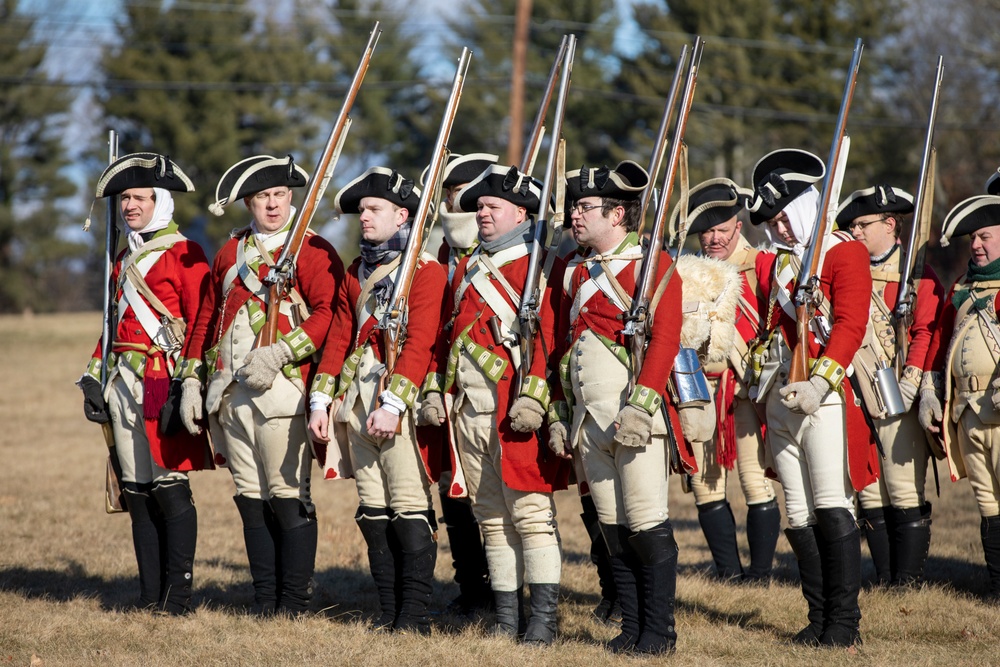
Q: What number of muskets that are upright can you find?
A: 9